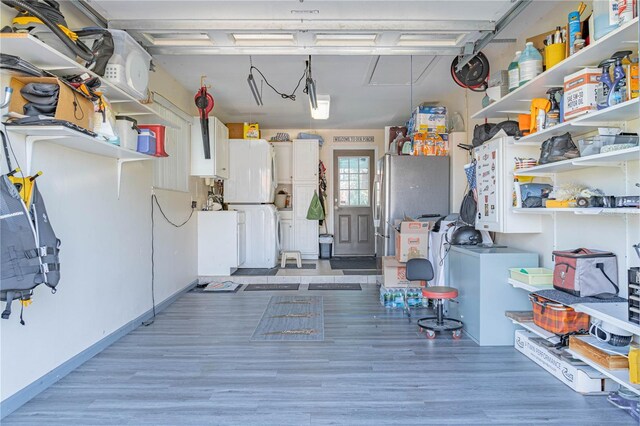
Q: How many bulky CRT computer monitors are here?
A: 0